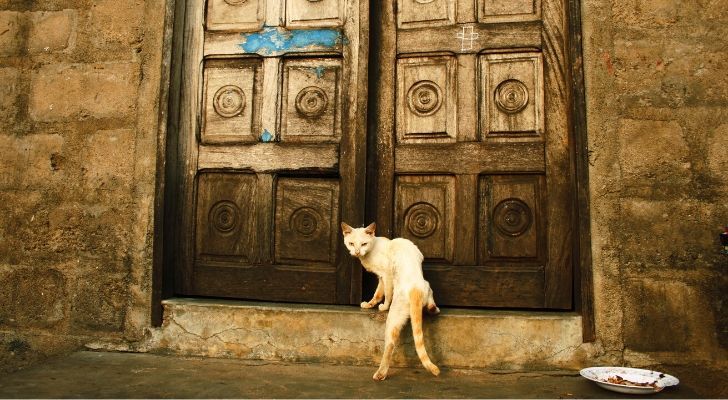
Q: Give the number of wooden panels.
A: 12